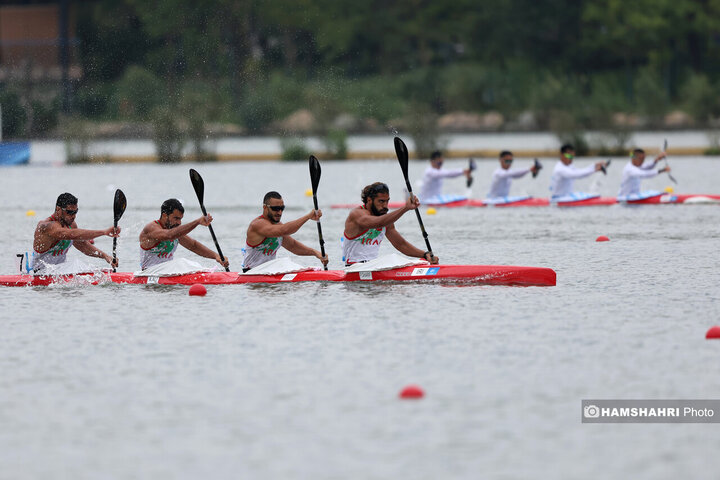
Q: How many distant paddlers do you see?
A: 4